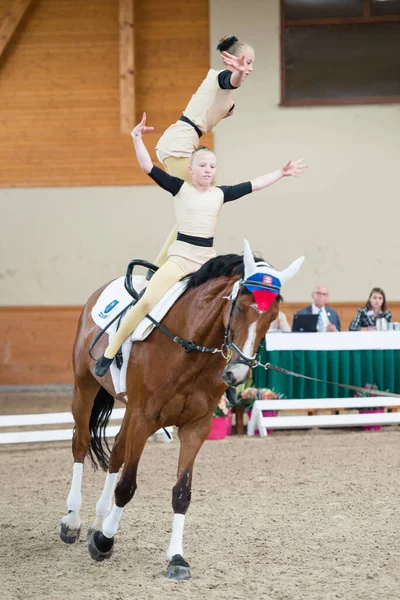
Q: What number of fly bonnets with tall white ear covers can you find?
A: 1